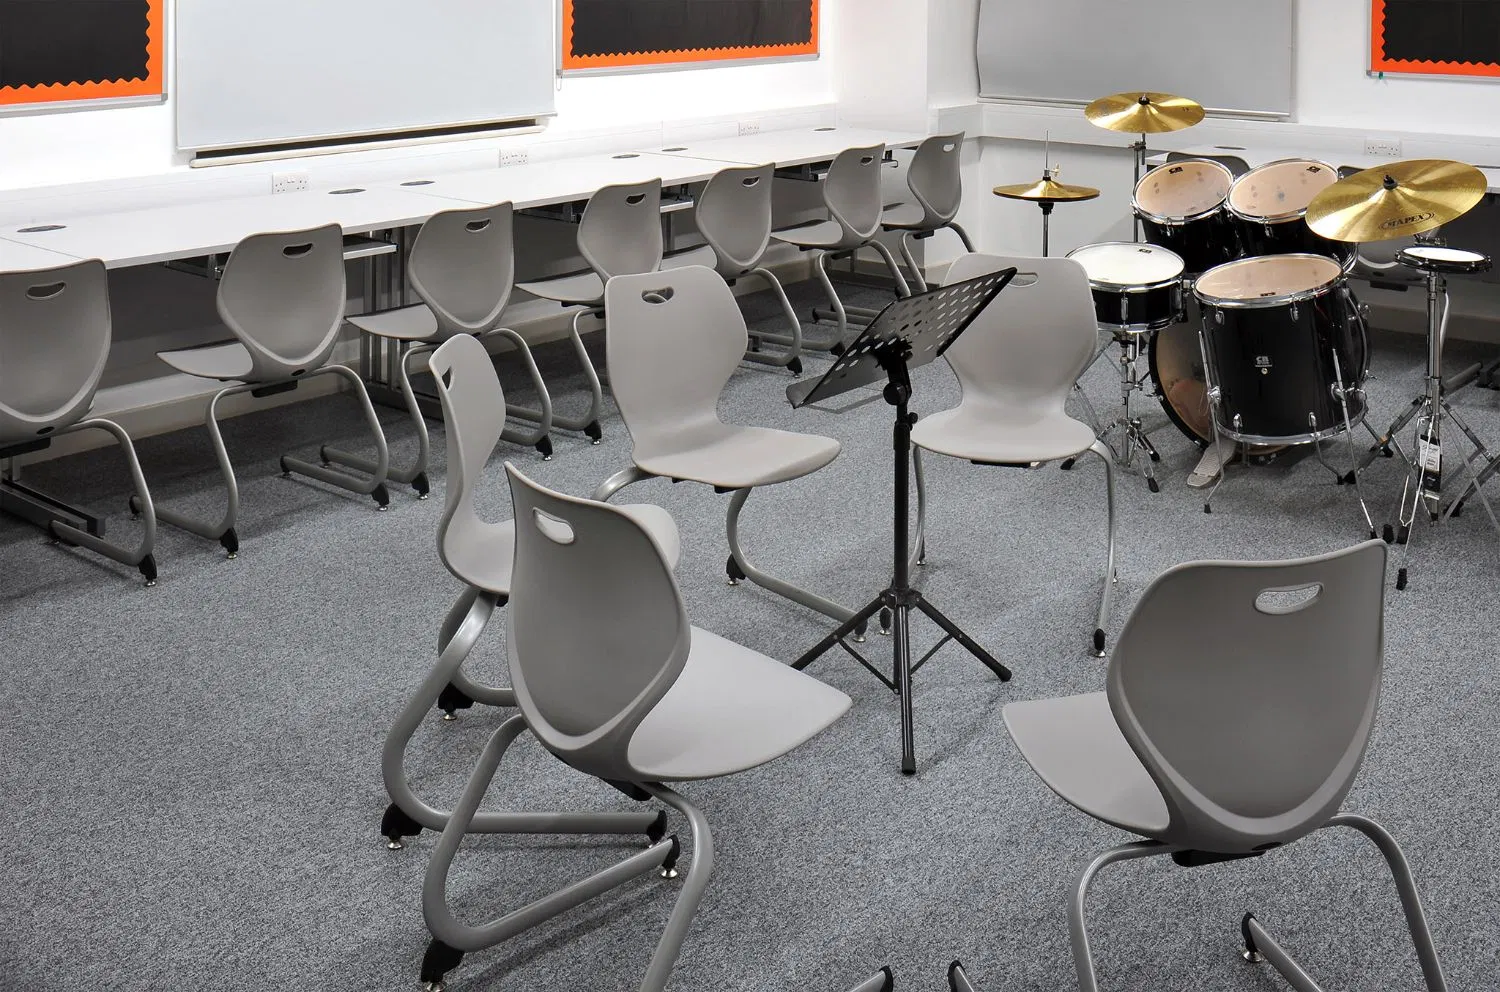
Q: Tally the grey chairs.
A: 14